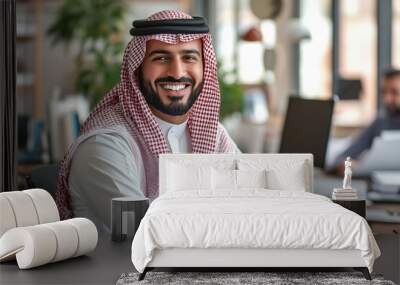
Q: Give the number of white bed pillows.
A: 4